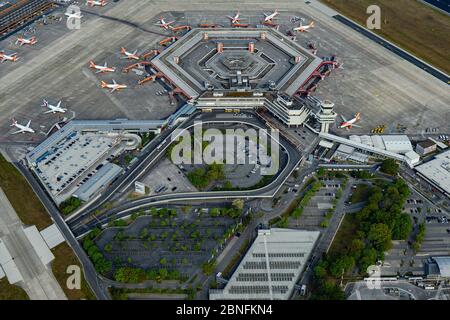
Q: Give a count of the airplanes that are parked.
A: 14